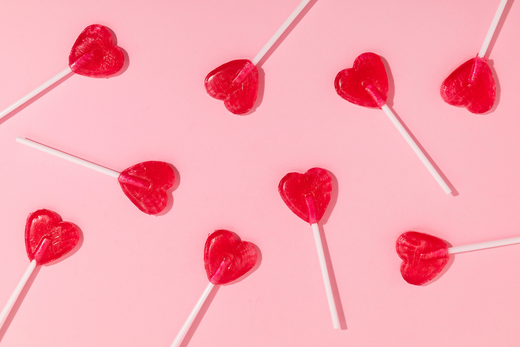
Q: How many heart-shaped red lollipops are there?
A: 9